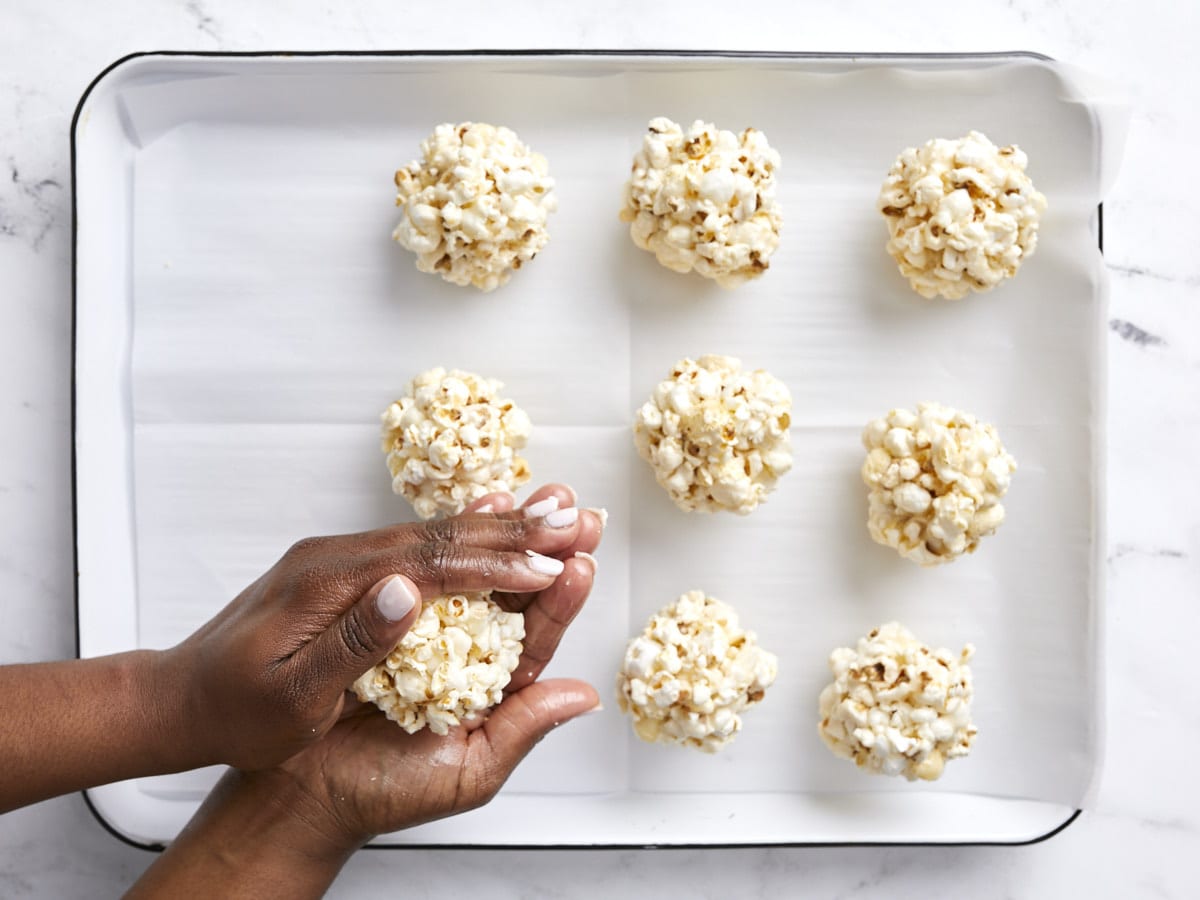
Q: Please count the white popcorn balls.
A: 9